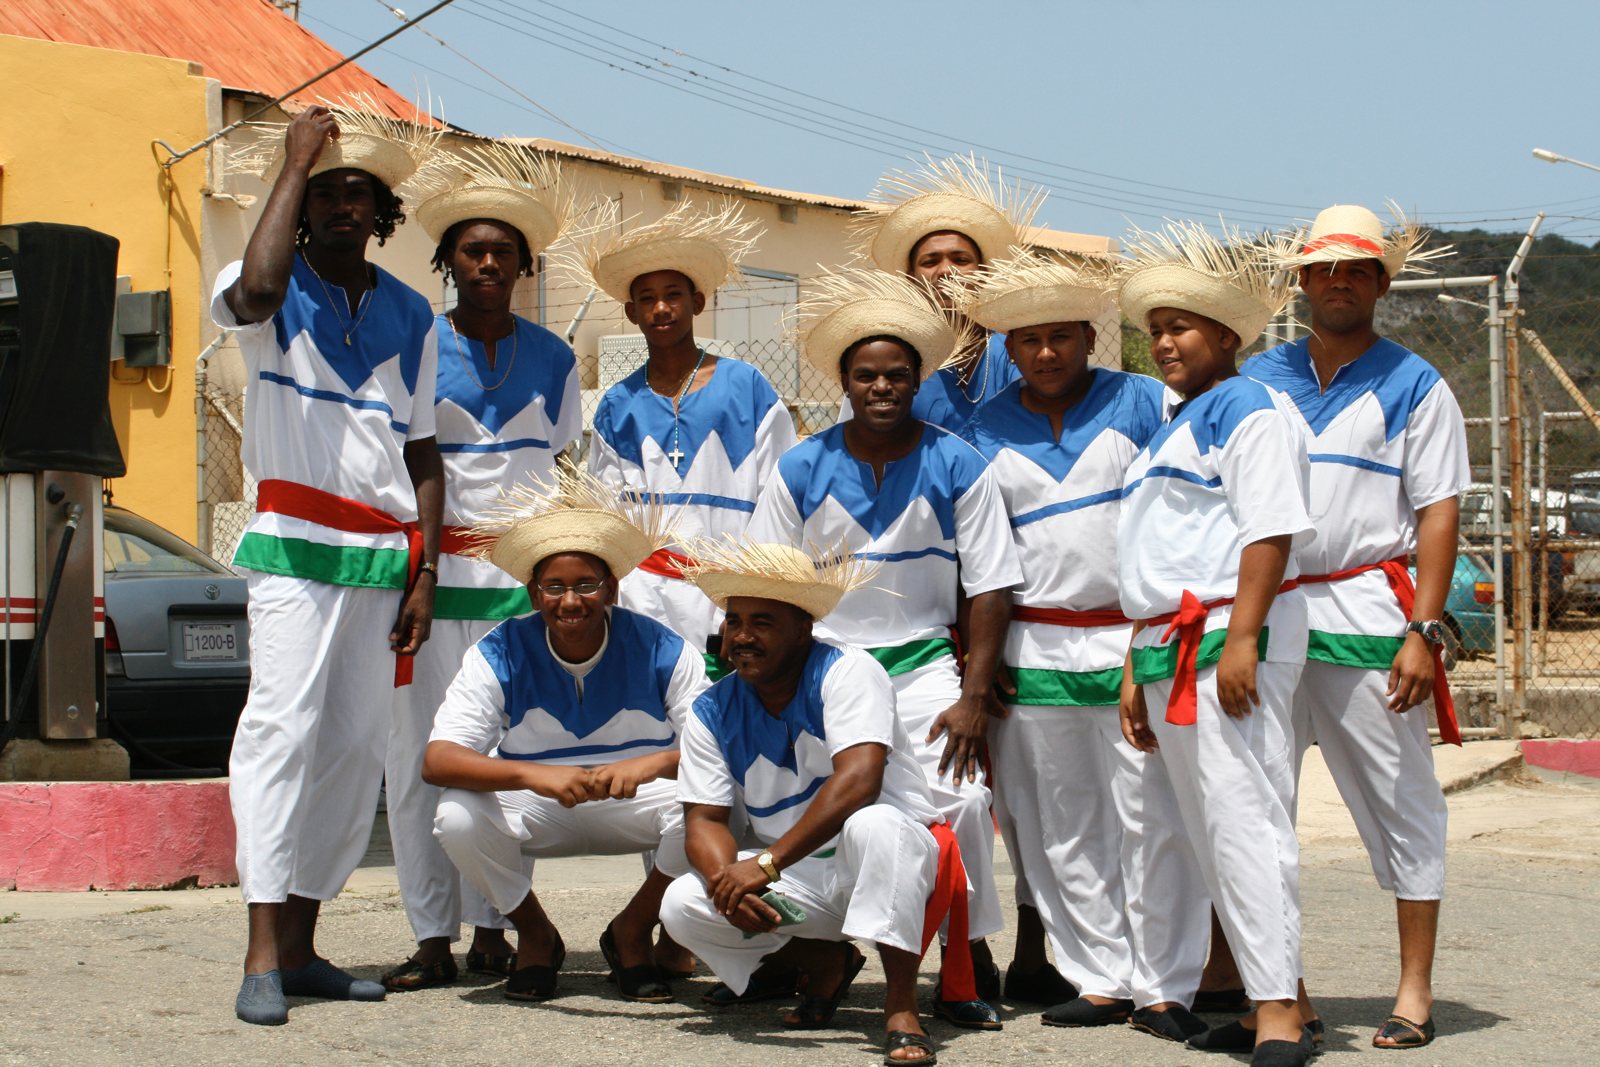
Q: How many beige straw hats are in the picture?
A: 10